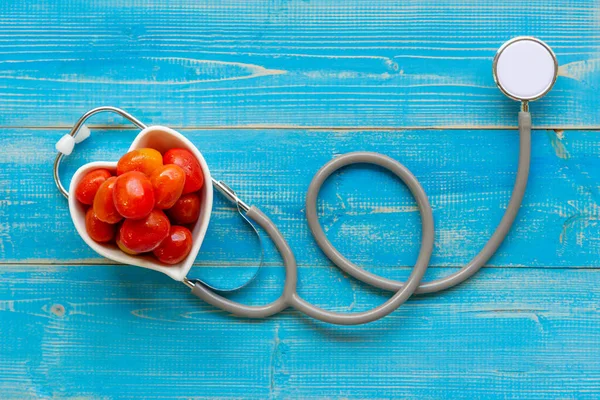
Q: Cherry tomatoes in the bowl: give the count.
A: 11